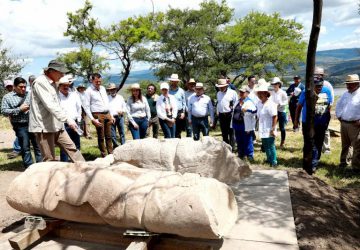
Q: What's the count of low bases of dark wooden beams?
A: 1